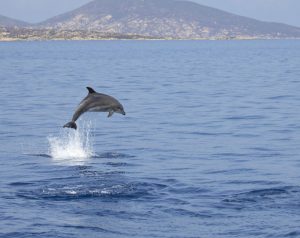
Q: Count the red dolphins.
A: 0